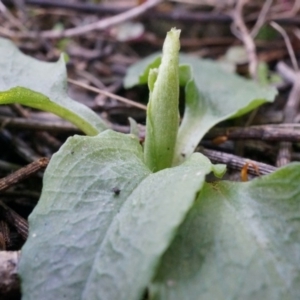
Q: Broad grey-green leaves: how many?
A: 4